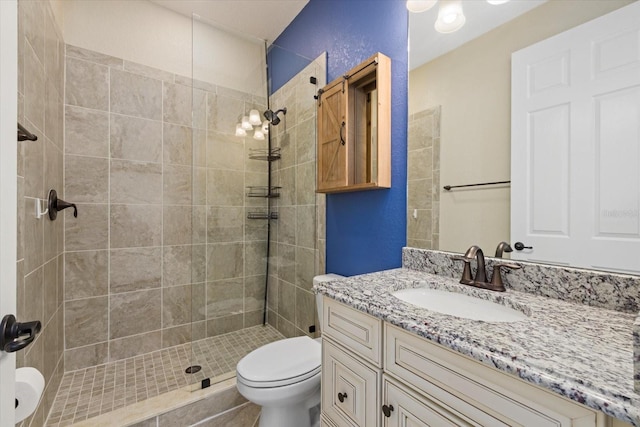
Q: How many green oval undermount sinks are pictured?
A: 0